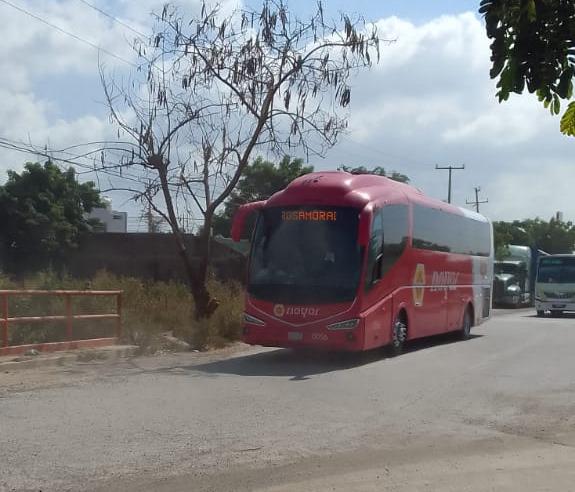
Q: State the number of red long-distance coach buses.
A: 1